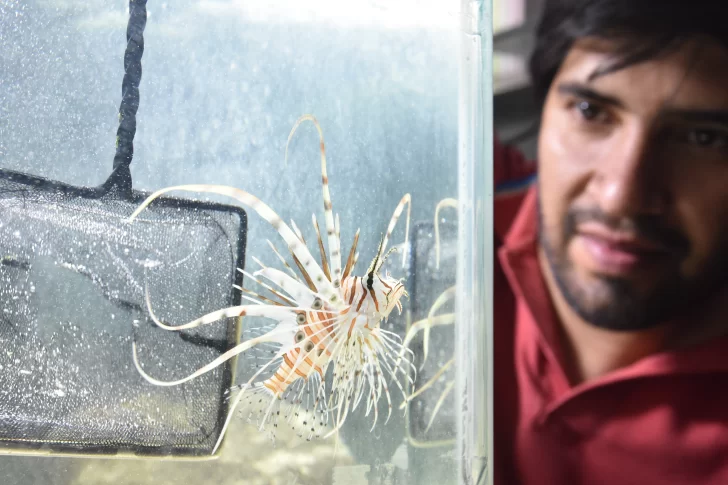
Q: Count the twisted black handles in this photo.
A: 1